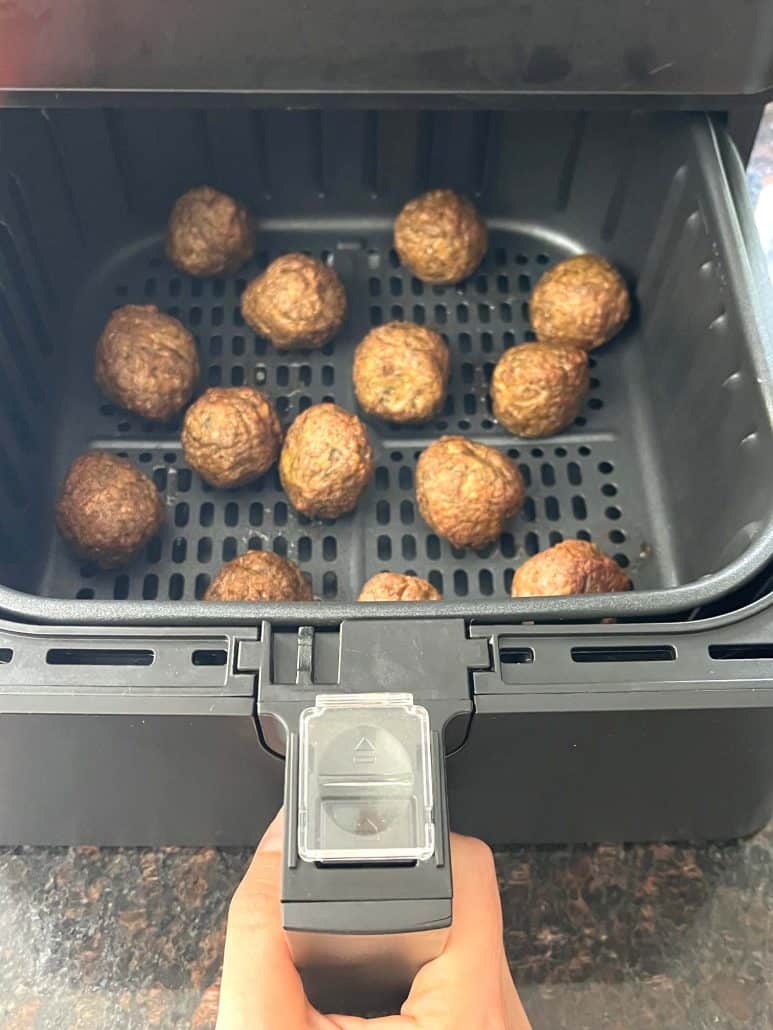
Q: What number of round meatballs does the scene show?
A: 14